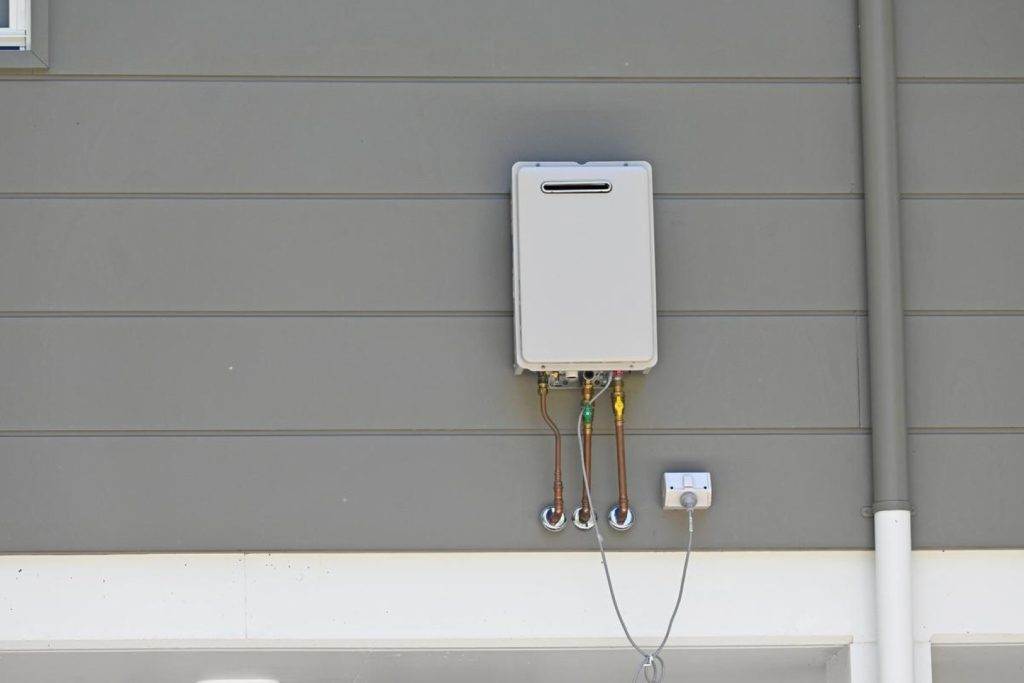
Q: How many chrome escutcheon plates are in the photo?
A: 3